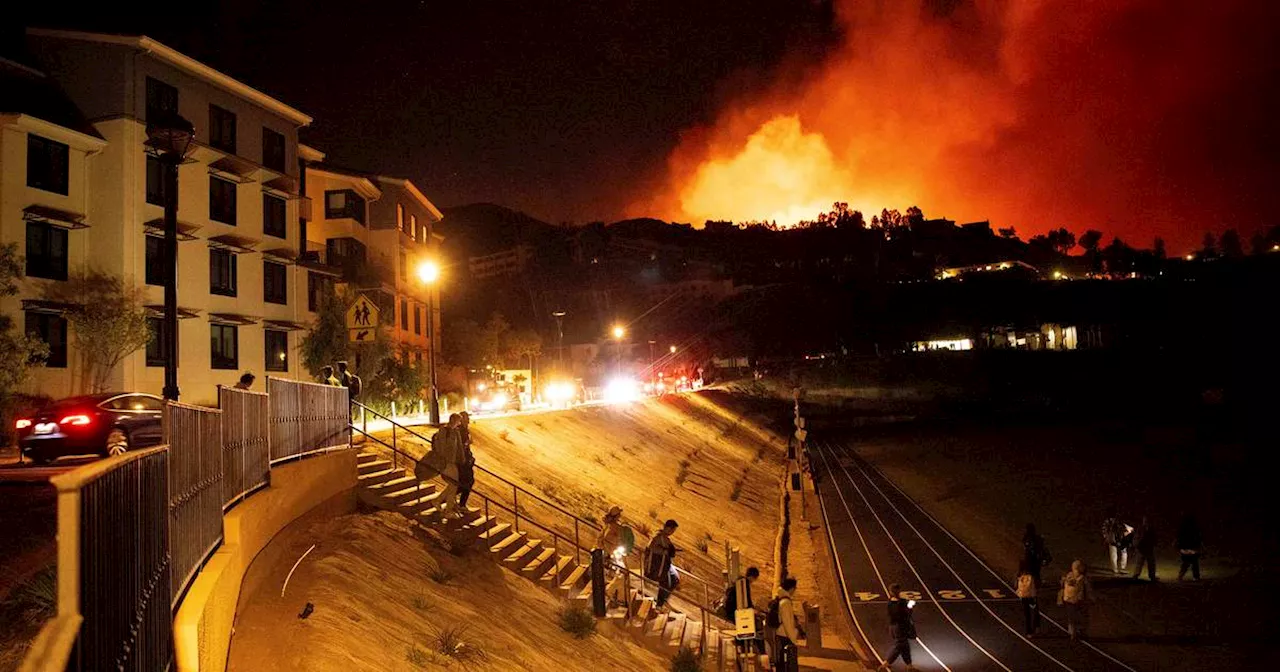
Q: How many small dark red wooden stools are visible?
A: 0